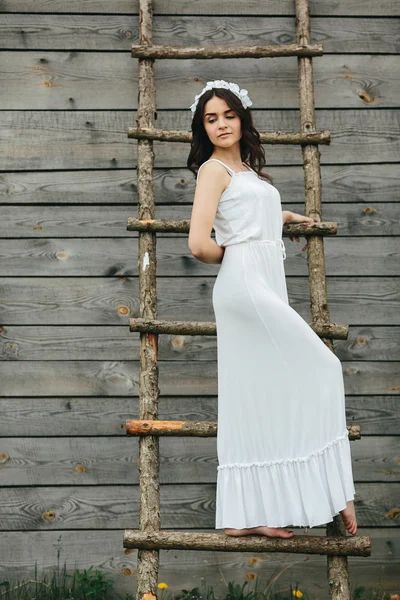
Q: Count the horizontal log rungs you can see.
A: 6